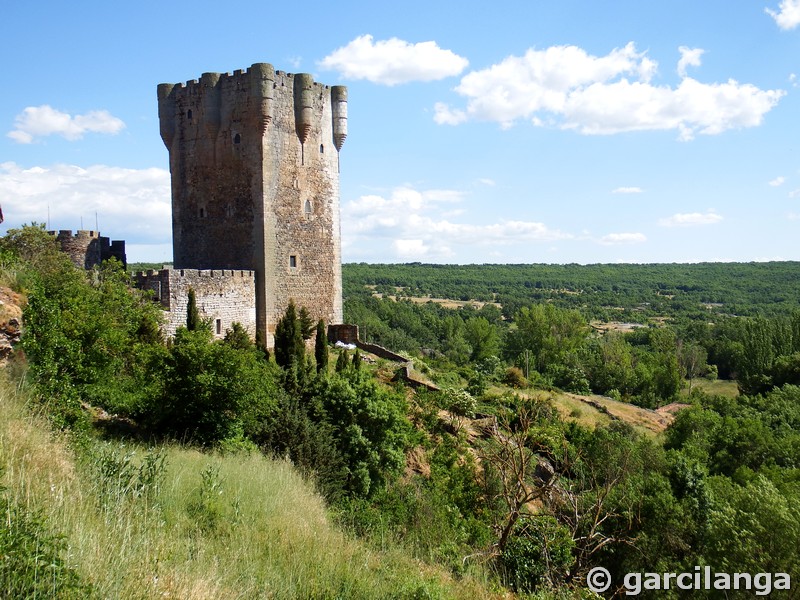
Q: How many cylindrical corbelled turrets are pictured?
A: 5